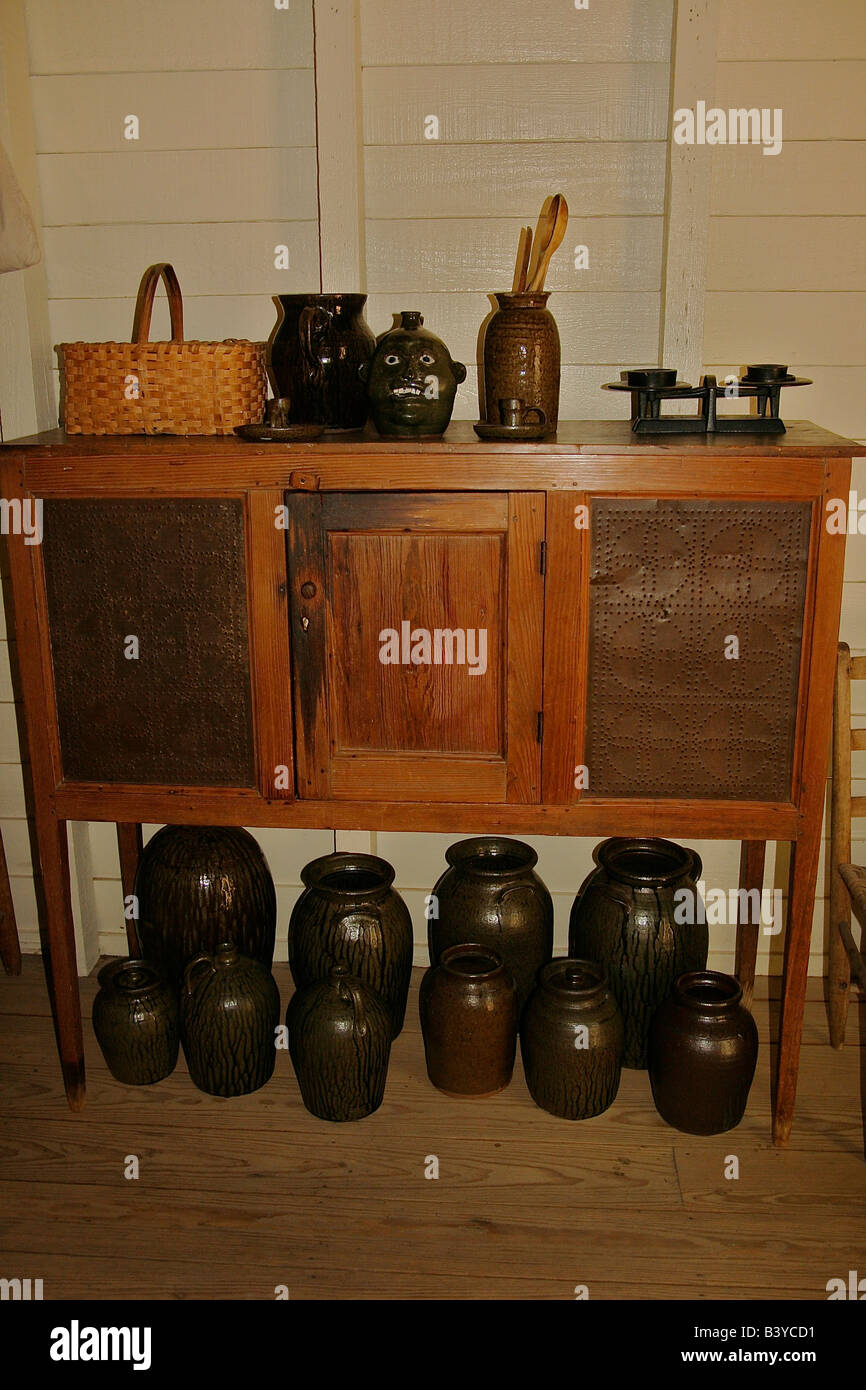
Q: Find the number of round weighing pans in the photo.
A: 2